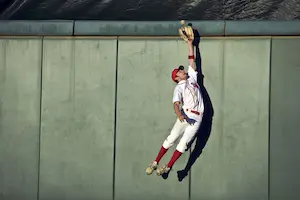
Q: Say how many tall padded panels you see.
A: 5